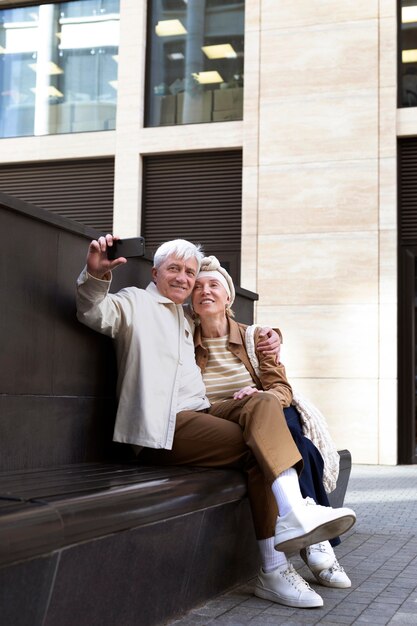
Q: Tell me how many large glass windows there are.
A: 3